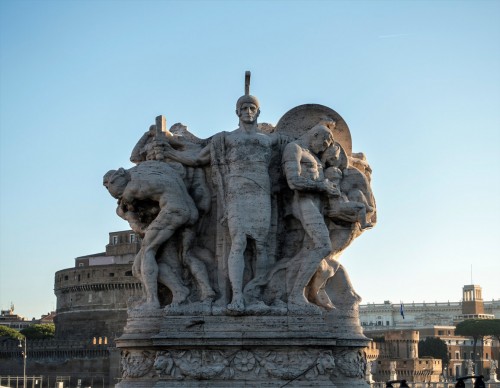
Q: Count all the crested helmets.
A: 1